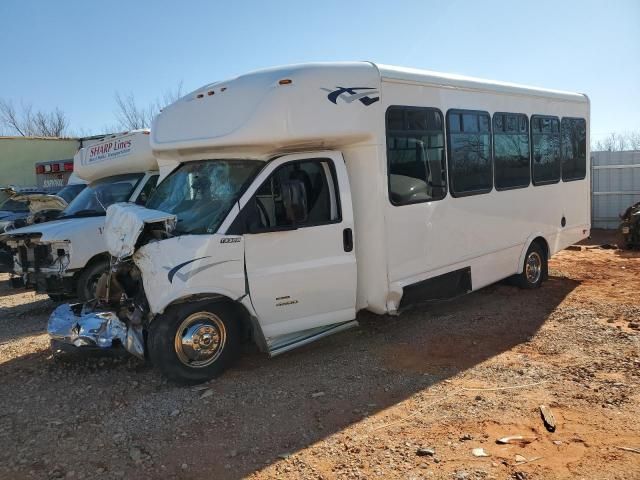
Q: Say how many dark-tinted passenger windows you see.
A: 5